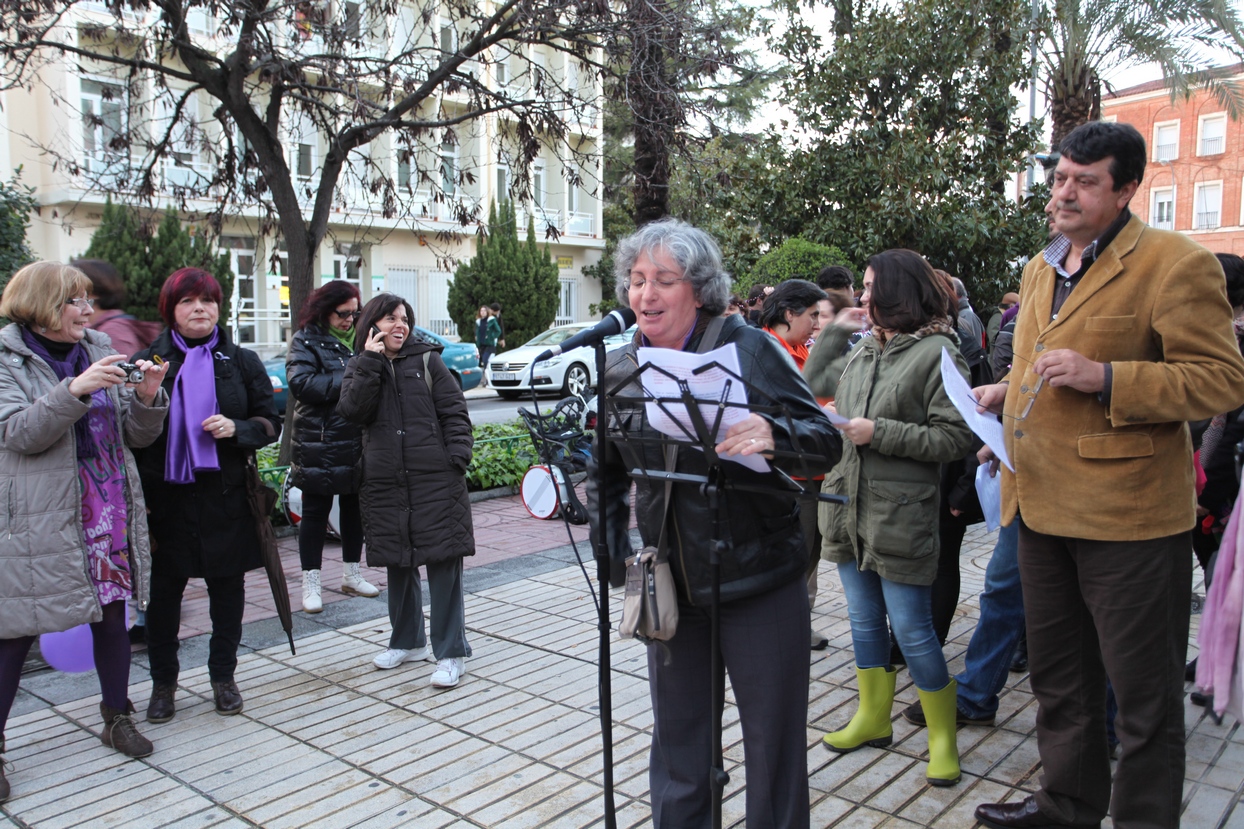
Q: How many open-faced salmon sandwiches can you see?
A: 0